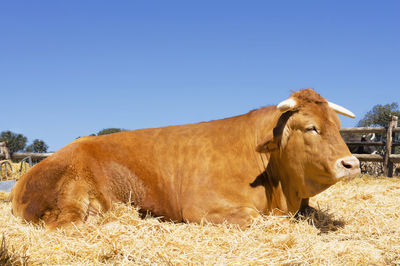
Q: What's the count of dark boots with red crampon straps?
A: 0